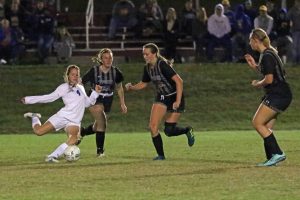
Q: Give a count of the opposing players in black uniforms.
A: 3